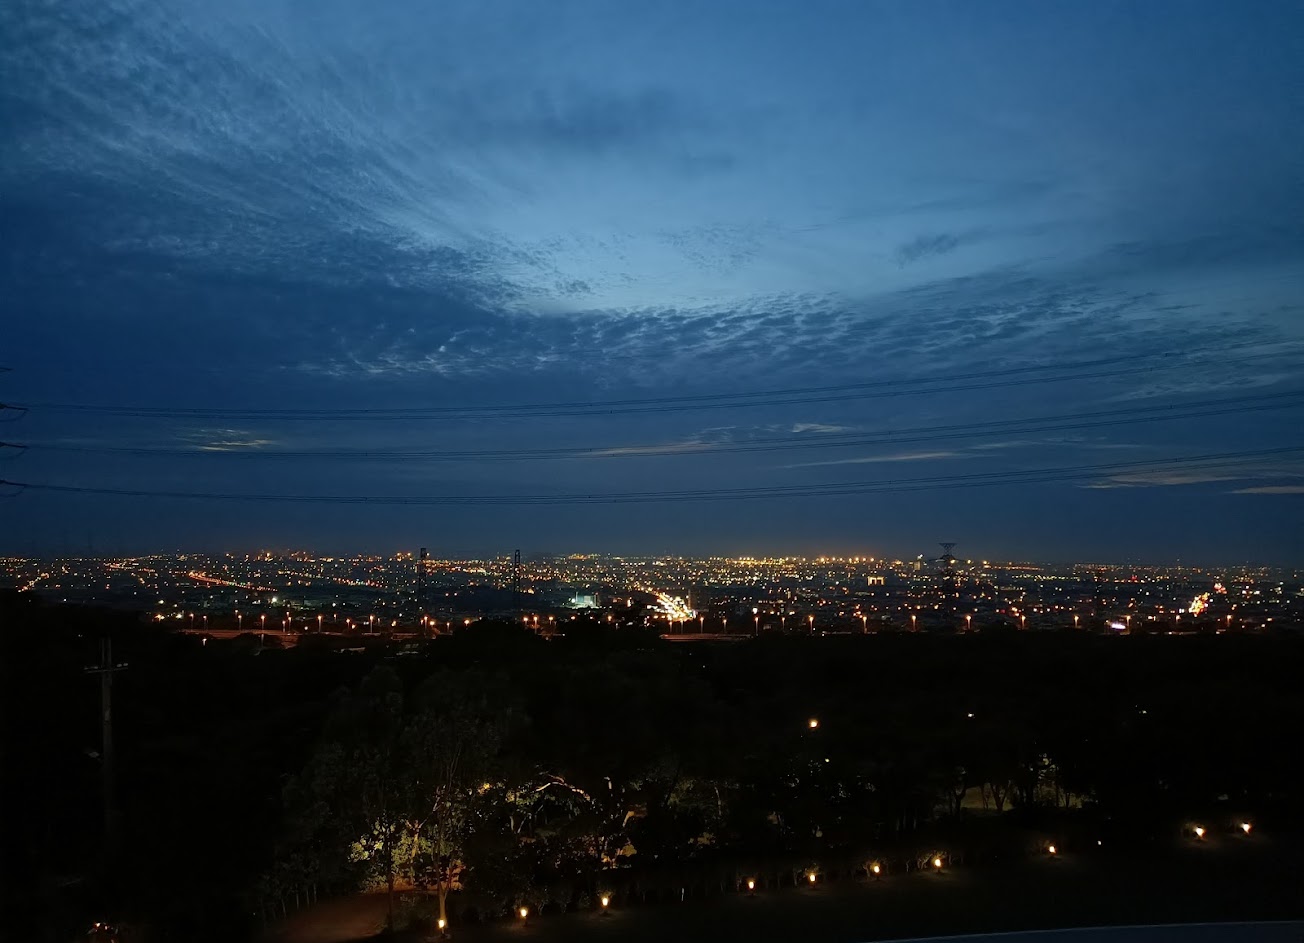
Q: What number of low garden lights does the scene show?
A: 10